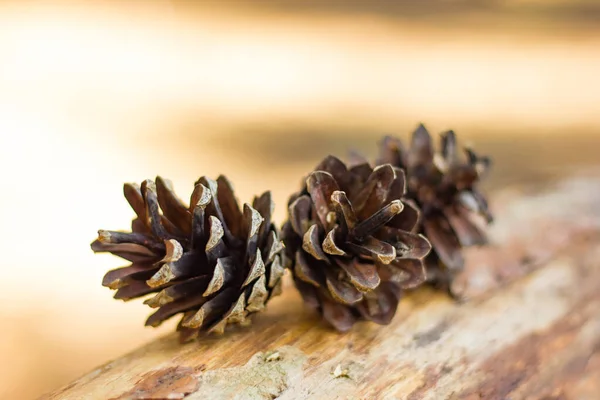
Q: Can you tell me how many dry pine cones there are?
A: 3